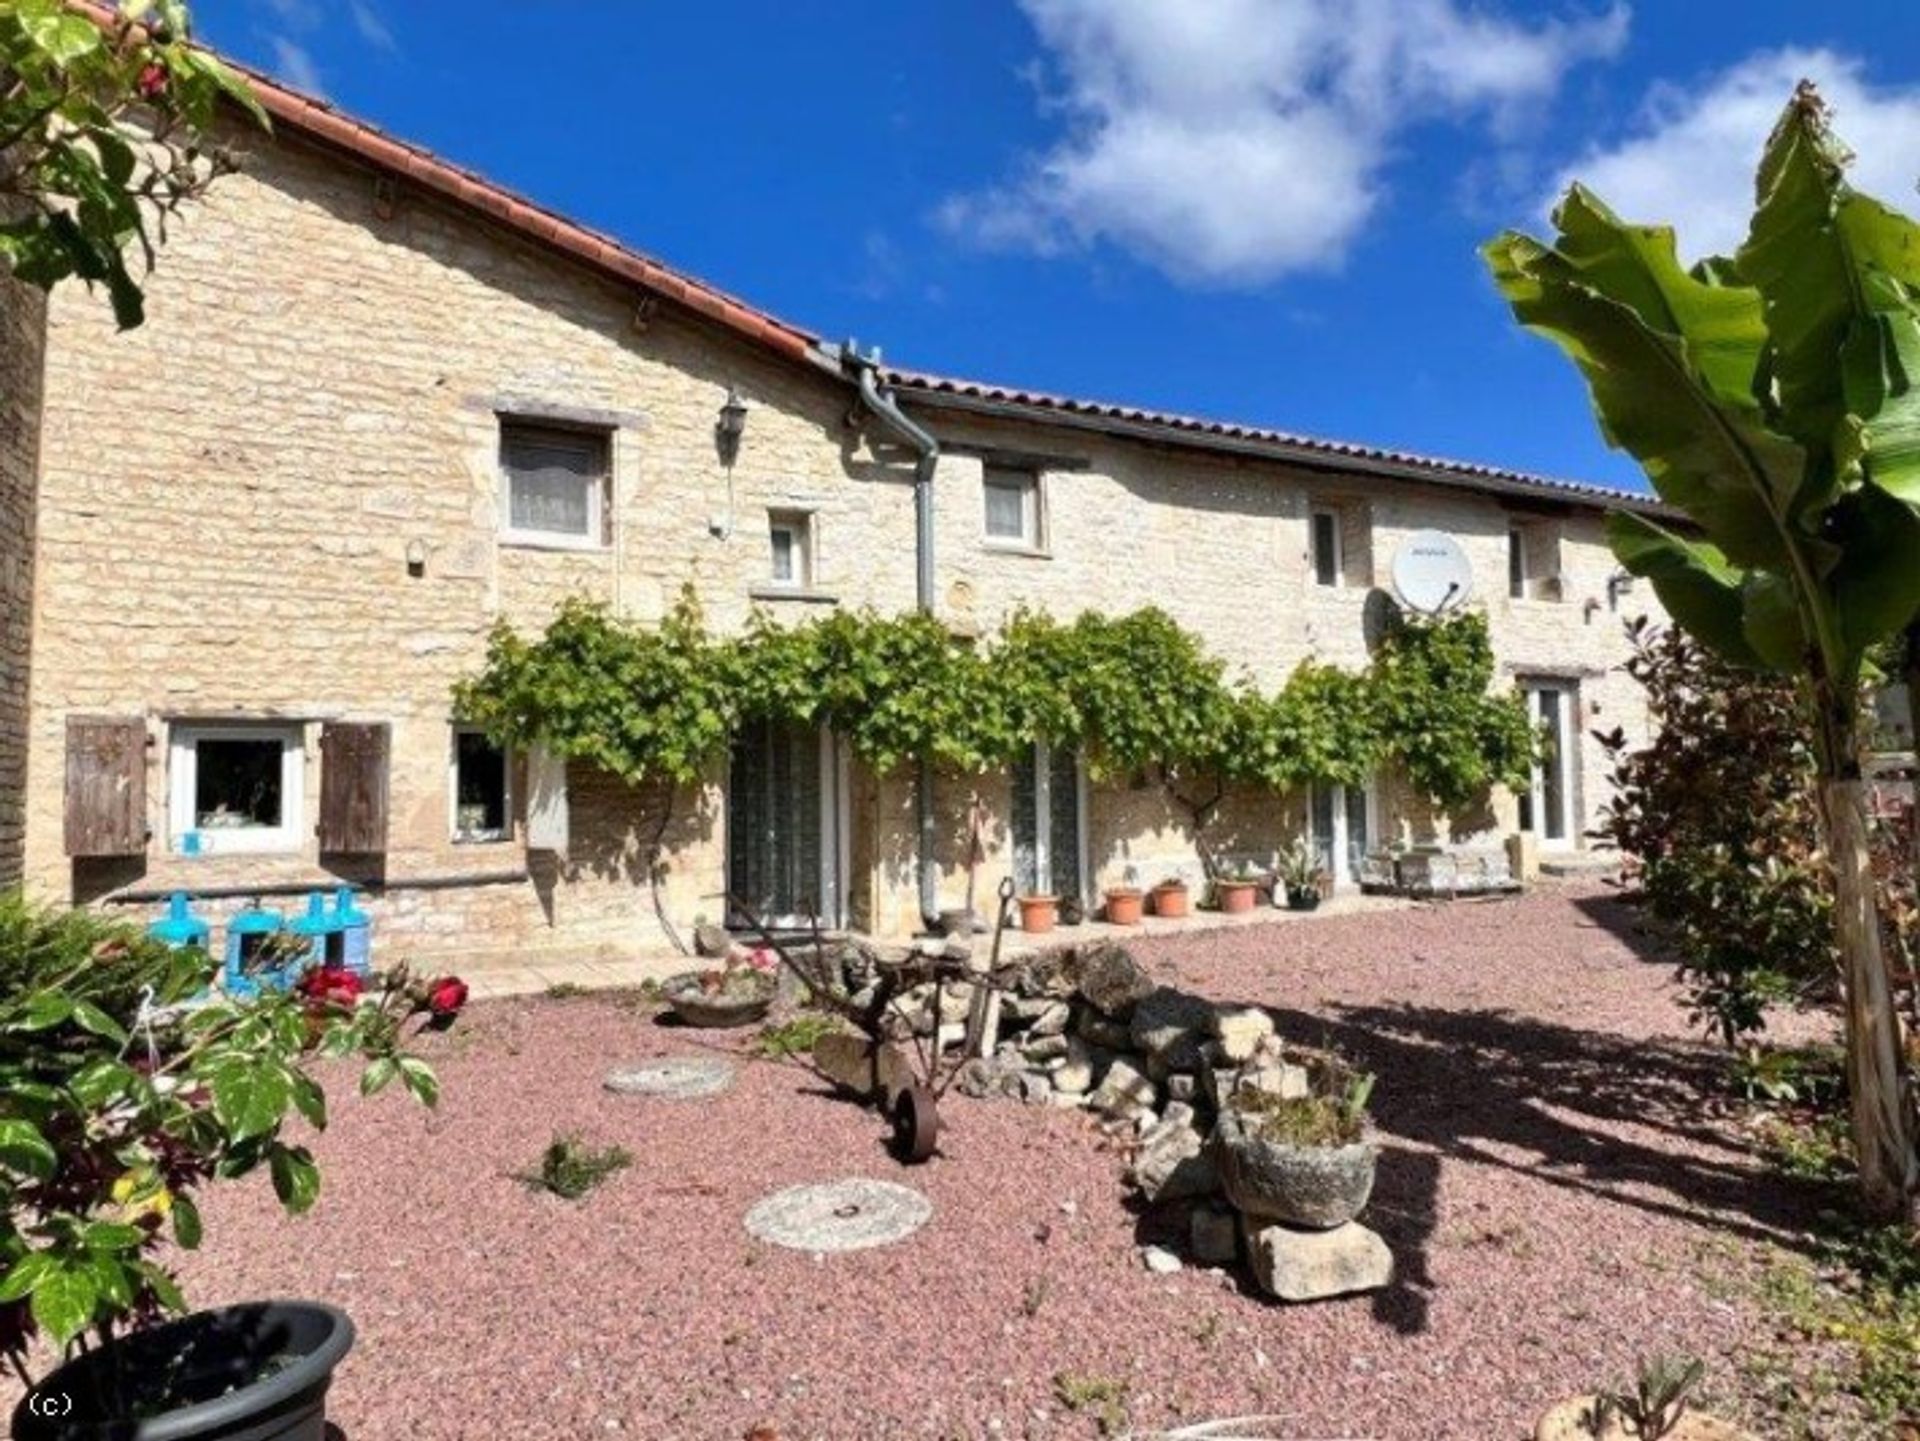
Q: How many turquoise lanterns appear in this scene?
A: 4